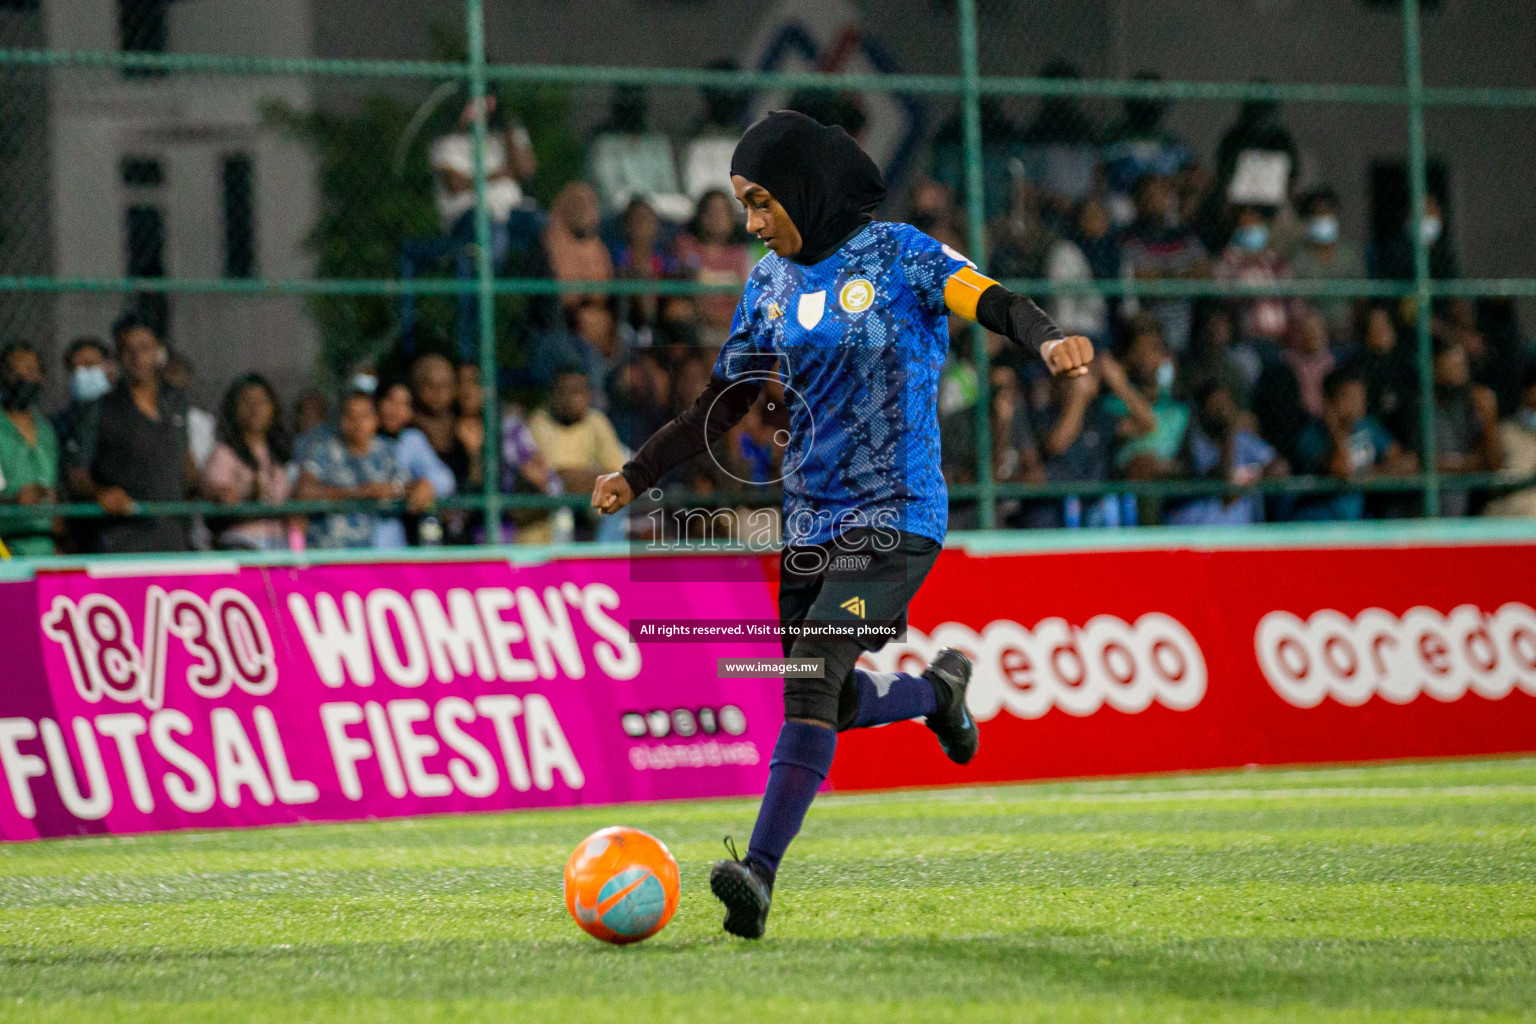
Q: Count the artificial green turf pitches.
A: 1